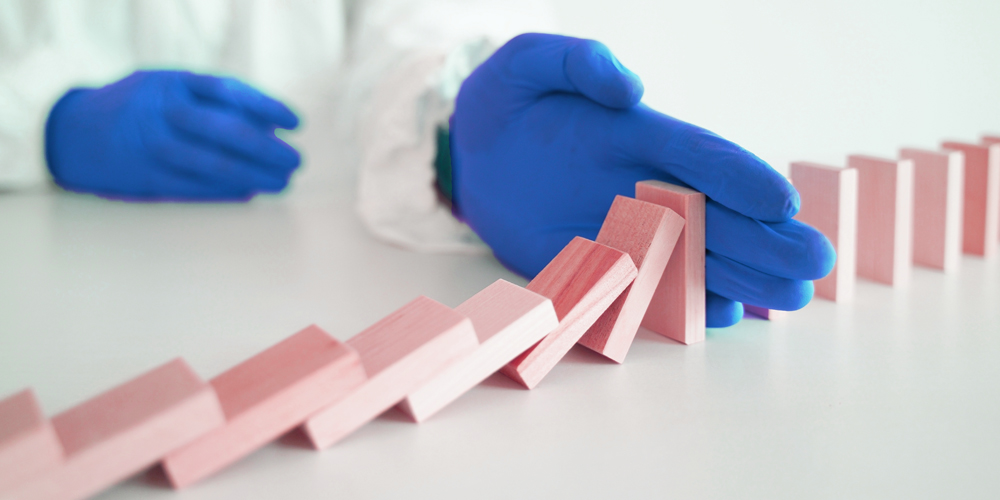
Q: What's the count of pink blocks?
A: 14